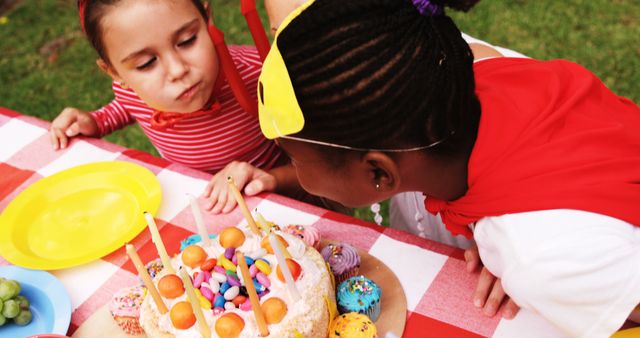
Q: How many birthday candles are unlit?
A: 8